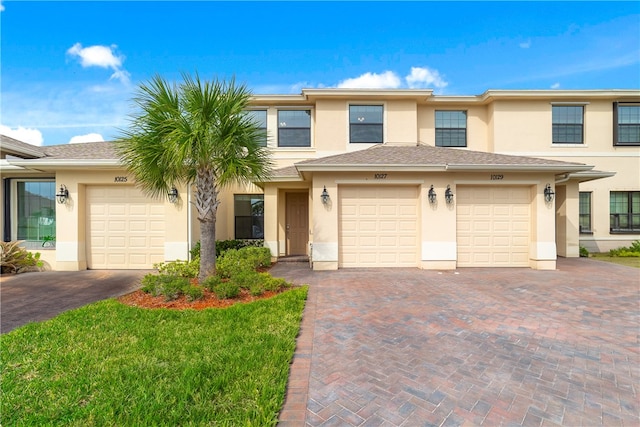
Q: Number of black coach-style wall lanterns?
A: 6